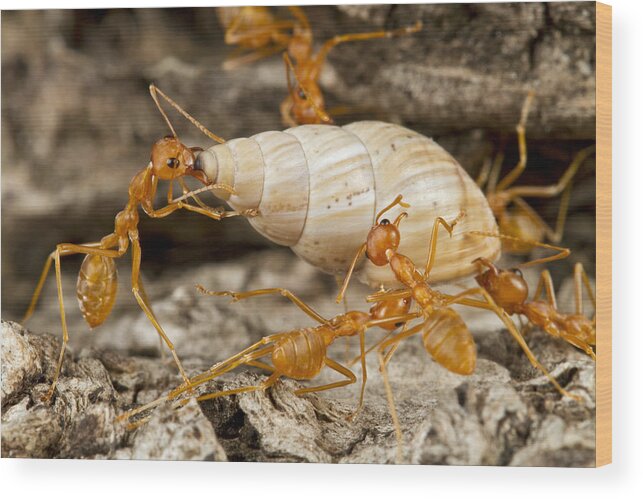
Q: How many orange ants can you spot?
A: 6